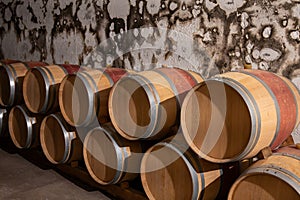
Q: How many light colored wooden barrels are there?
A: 11